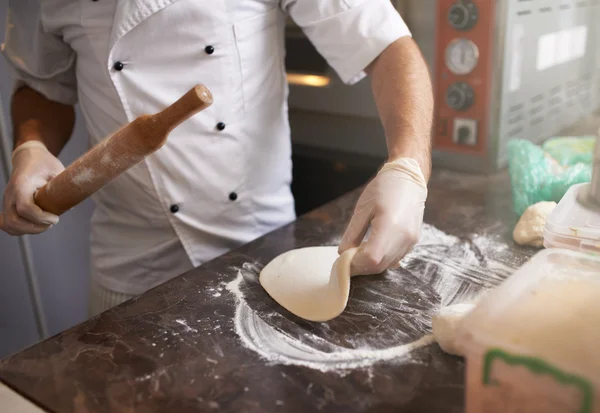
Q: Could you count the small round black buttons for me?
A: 5